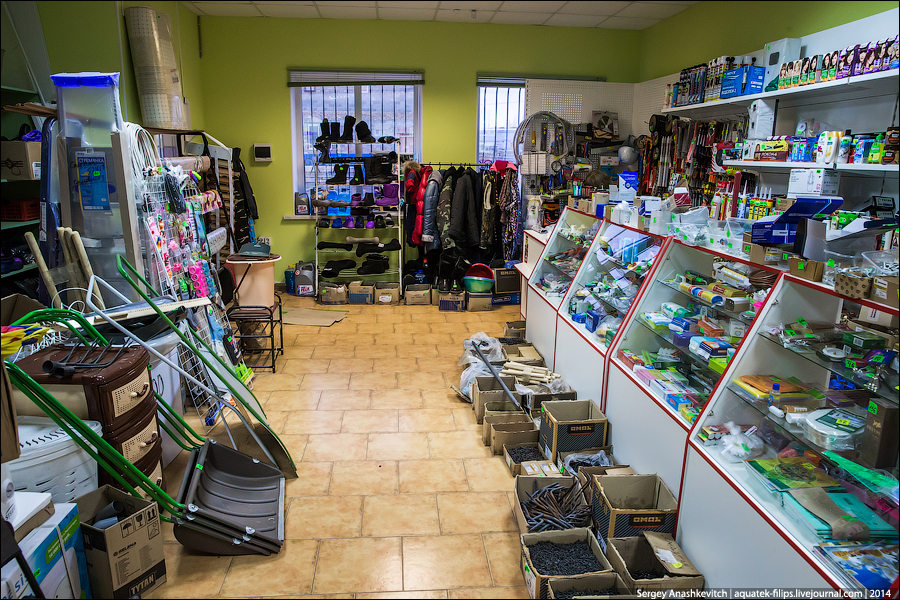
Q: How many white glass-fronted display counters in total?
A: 4